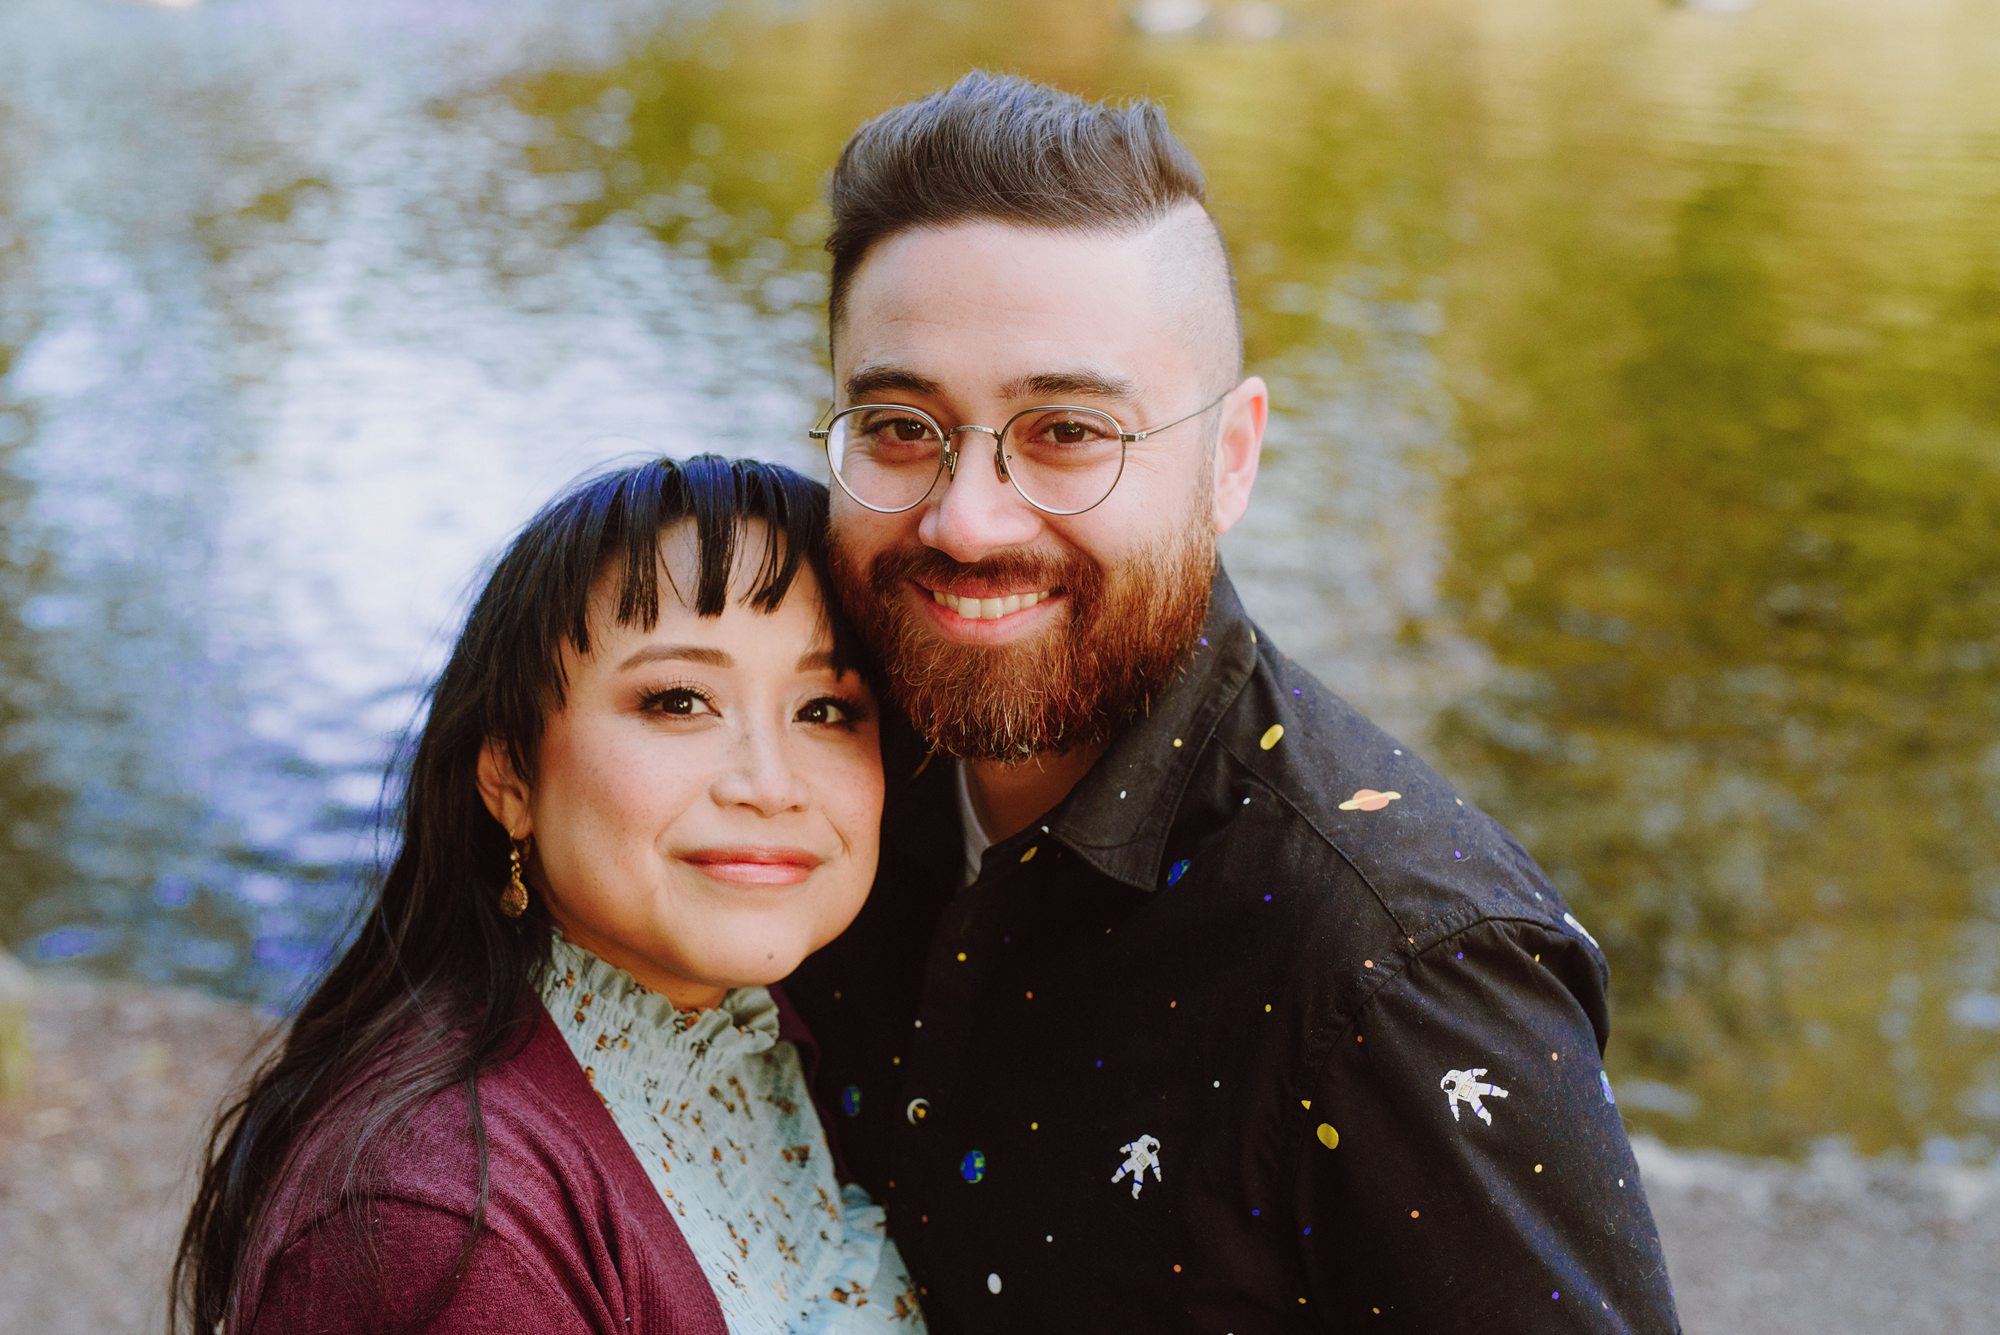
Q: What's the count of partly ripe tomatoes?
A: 0